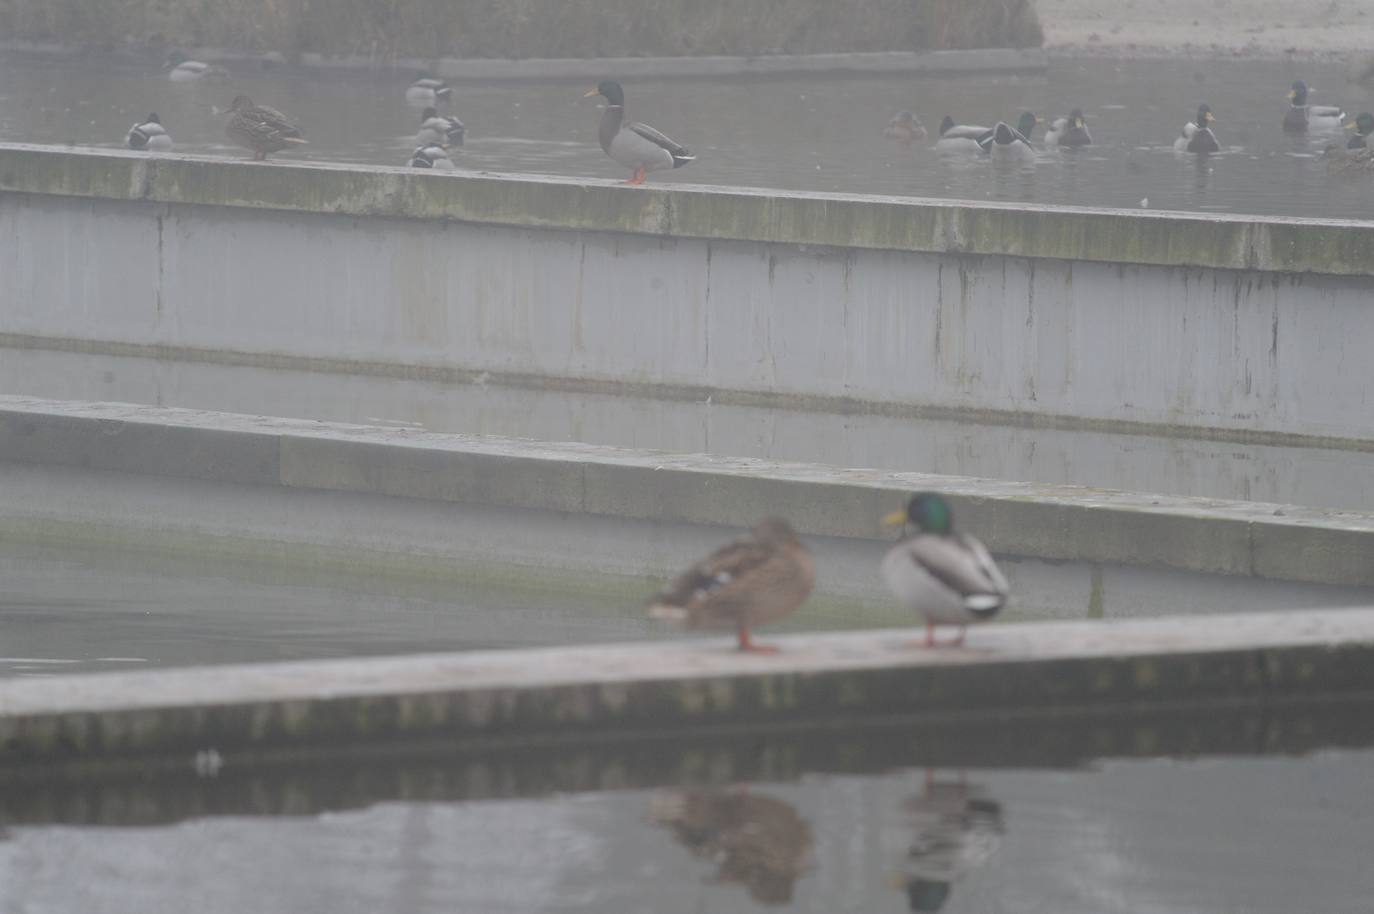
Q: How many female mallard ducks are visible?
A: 4